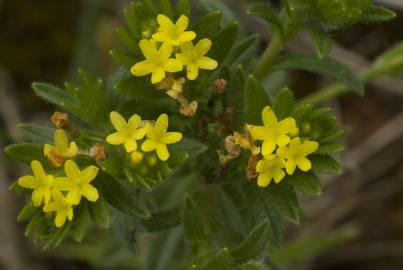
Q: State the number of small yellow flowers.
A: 12